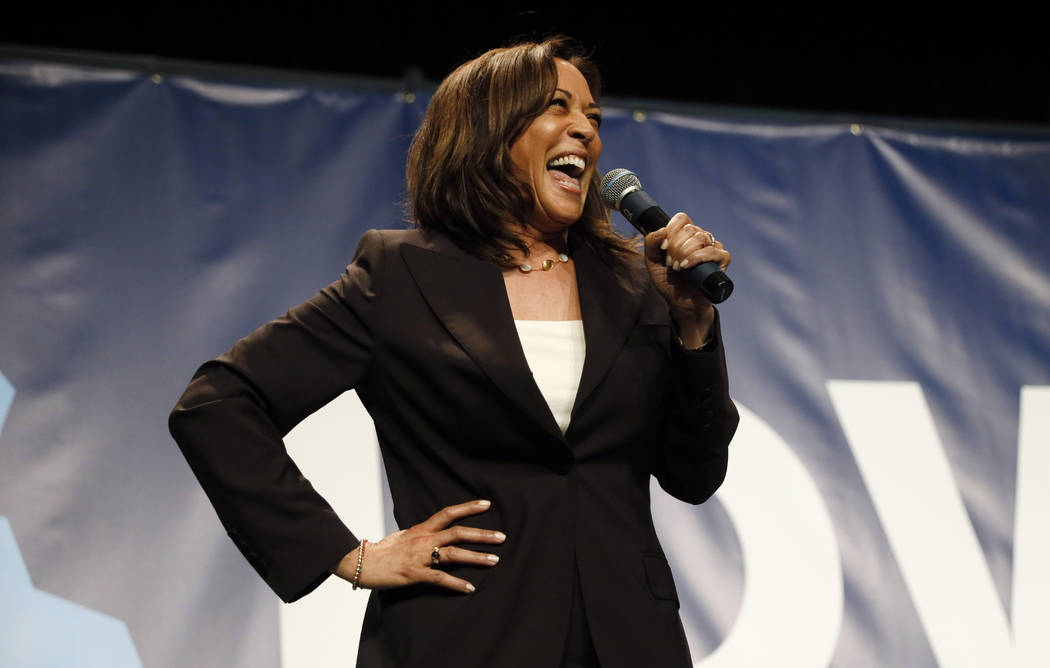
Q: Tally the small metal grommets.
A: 4